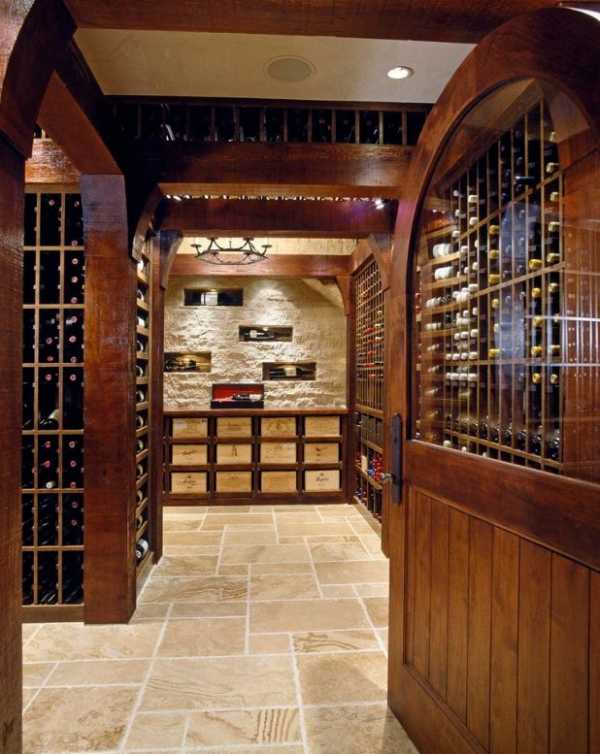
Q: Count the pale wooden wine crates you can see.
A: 12